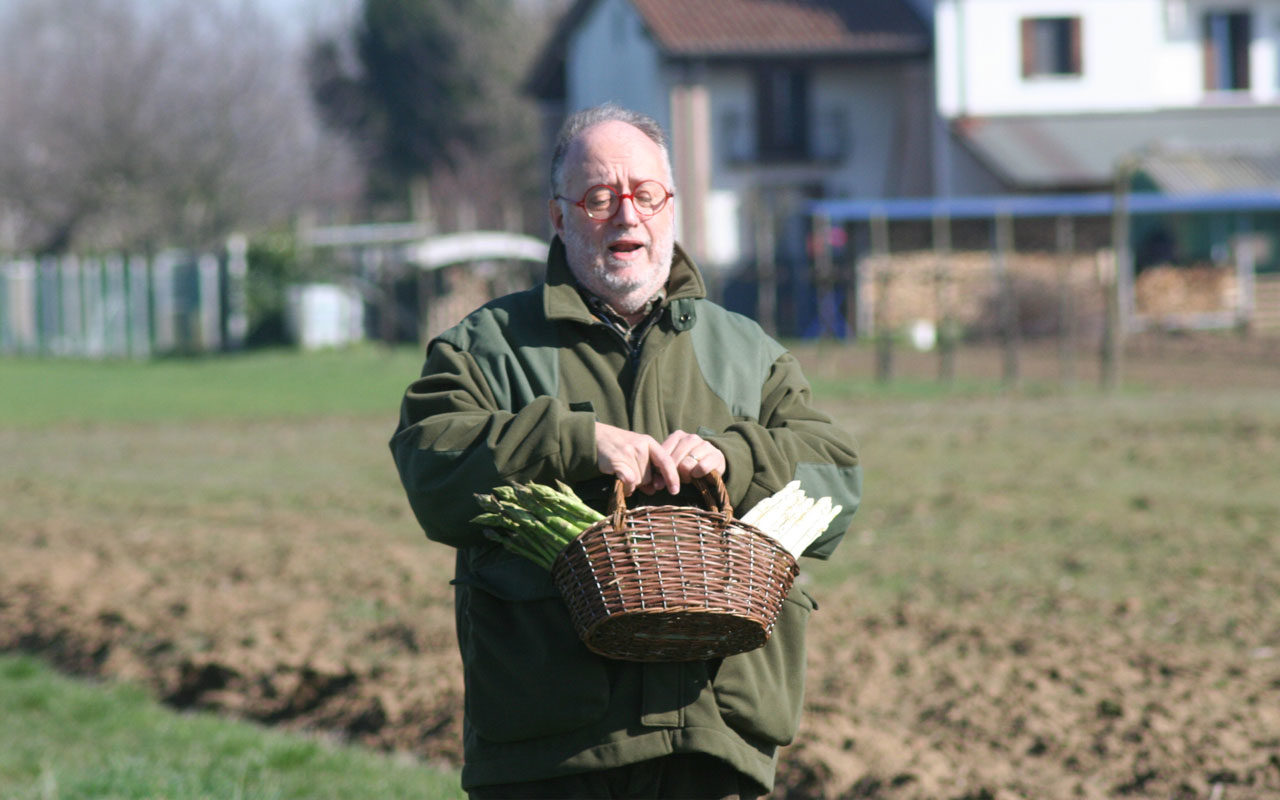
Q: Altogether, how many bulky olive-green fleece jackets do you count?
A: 1